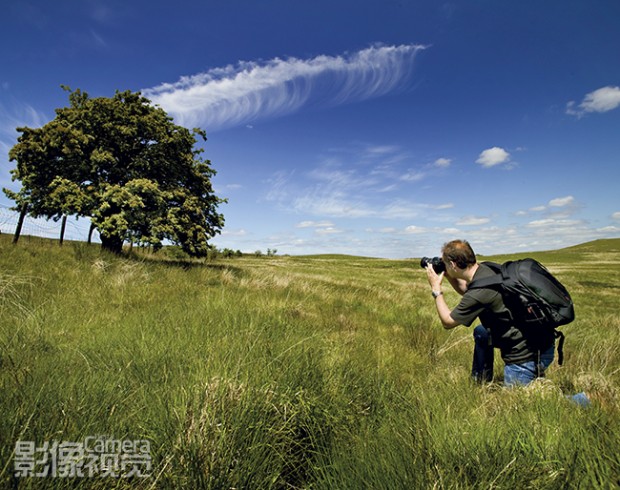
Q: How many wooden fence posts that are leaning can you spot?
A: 3